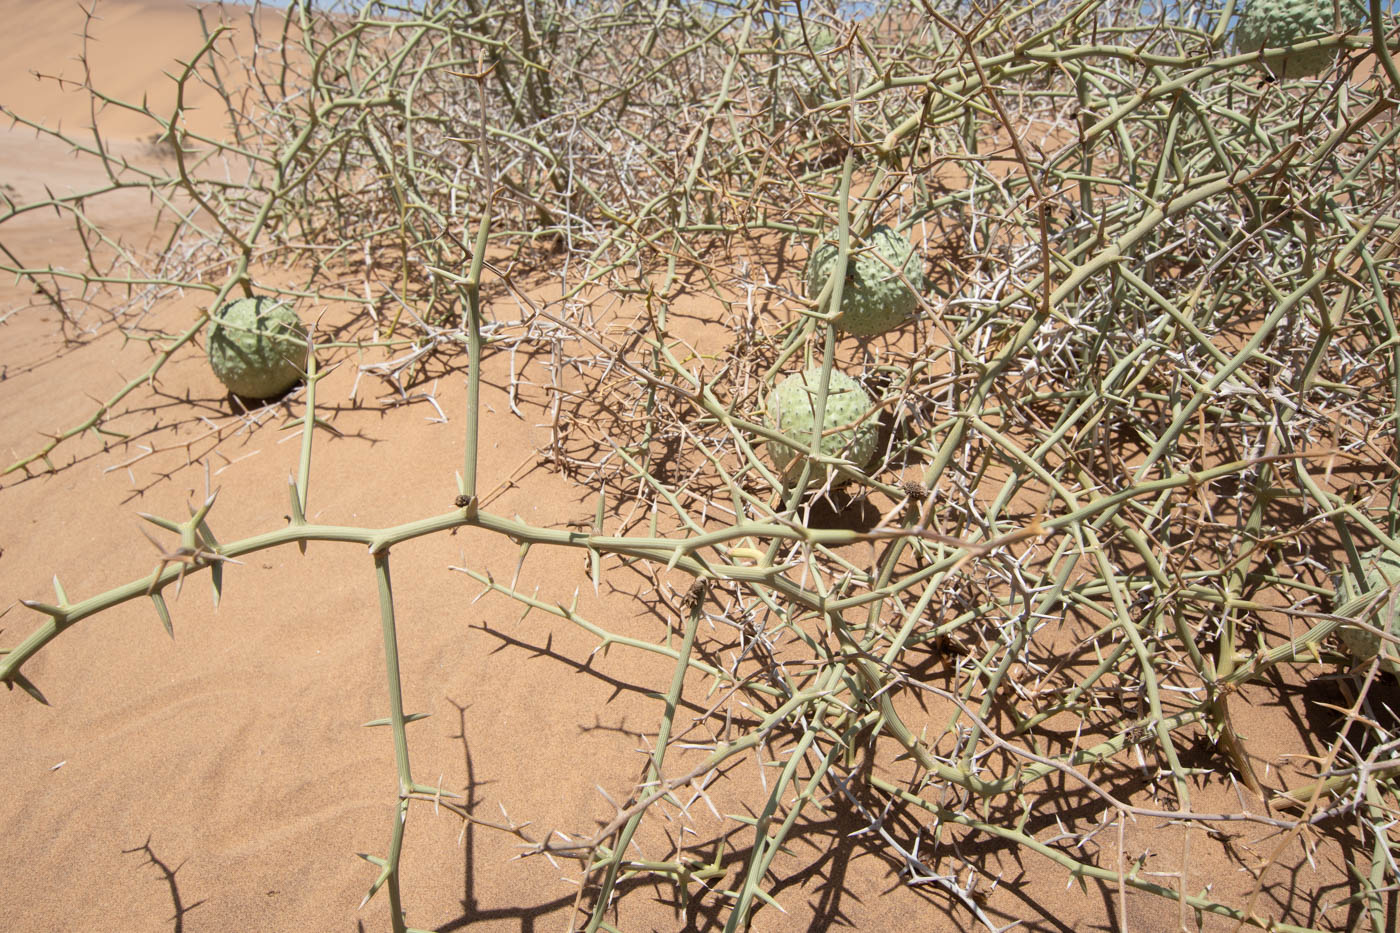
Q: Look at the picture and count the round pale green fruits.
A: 5